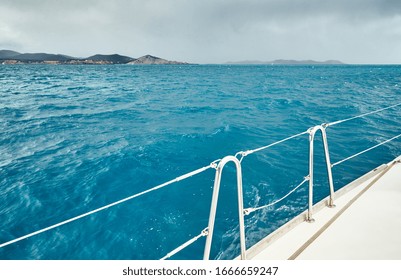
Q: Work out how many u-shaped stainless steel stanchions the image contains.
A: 2